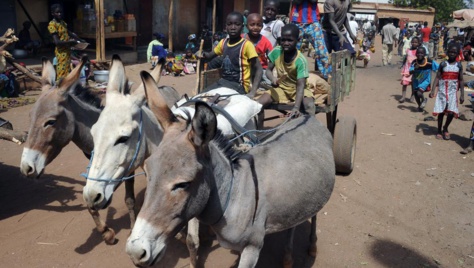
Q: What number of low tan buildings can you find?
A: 1